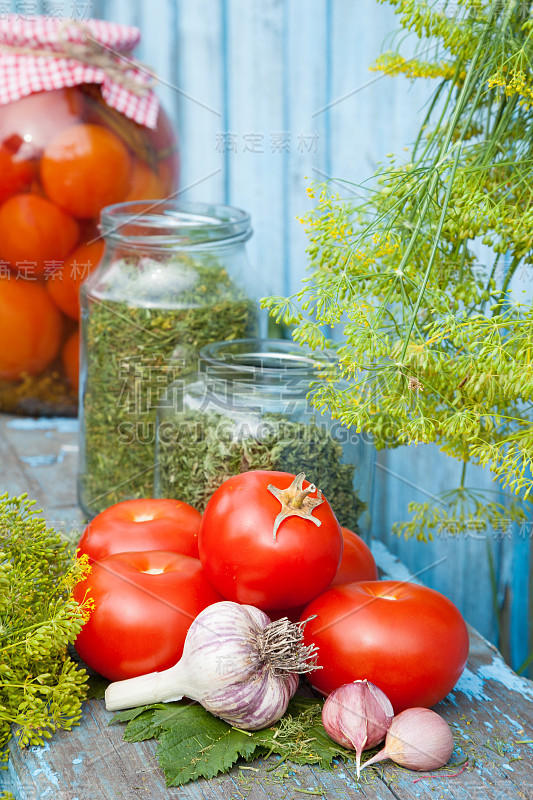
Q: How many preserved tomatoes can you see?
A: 7